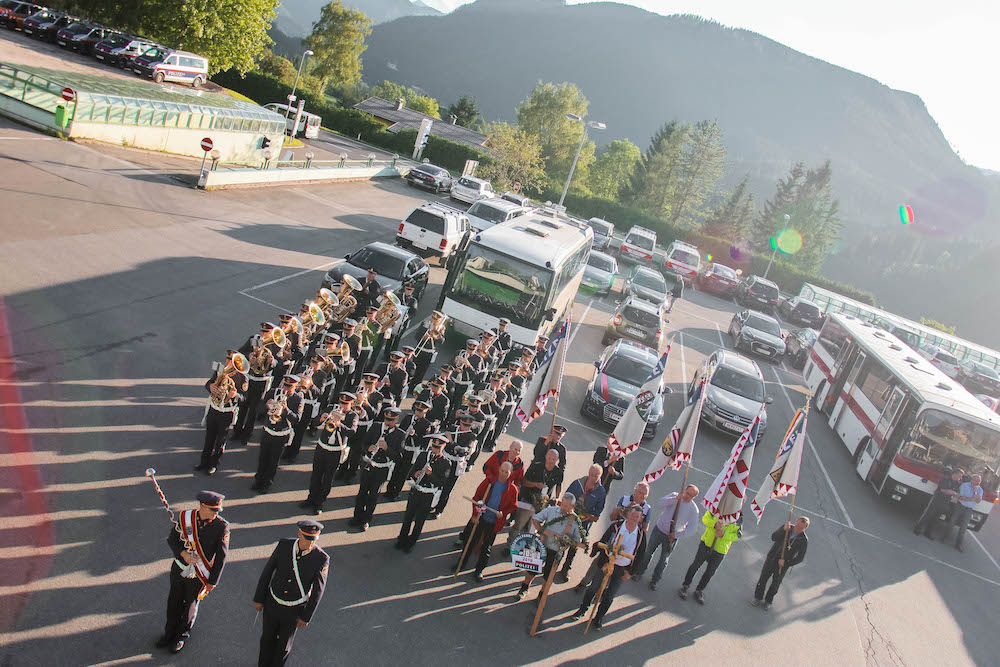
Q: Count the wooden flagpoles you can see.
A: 5